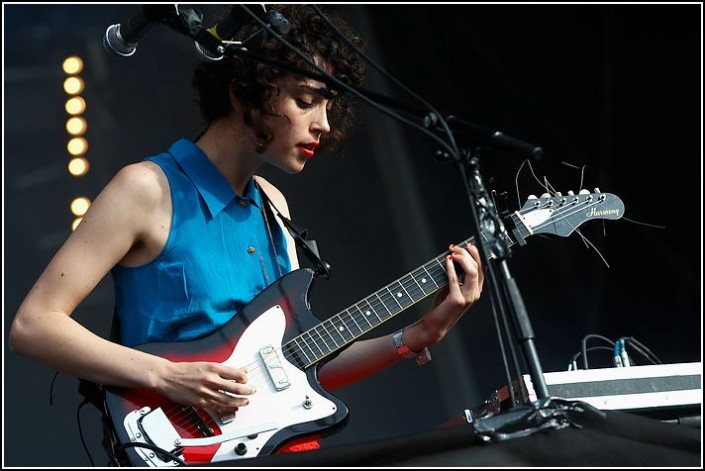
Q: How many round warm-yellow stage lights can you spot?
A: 8